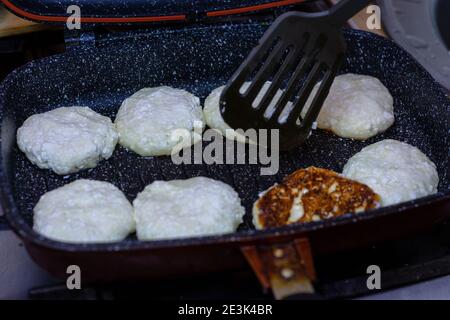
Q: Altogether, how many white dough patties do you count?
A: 7